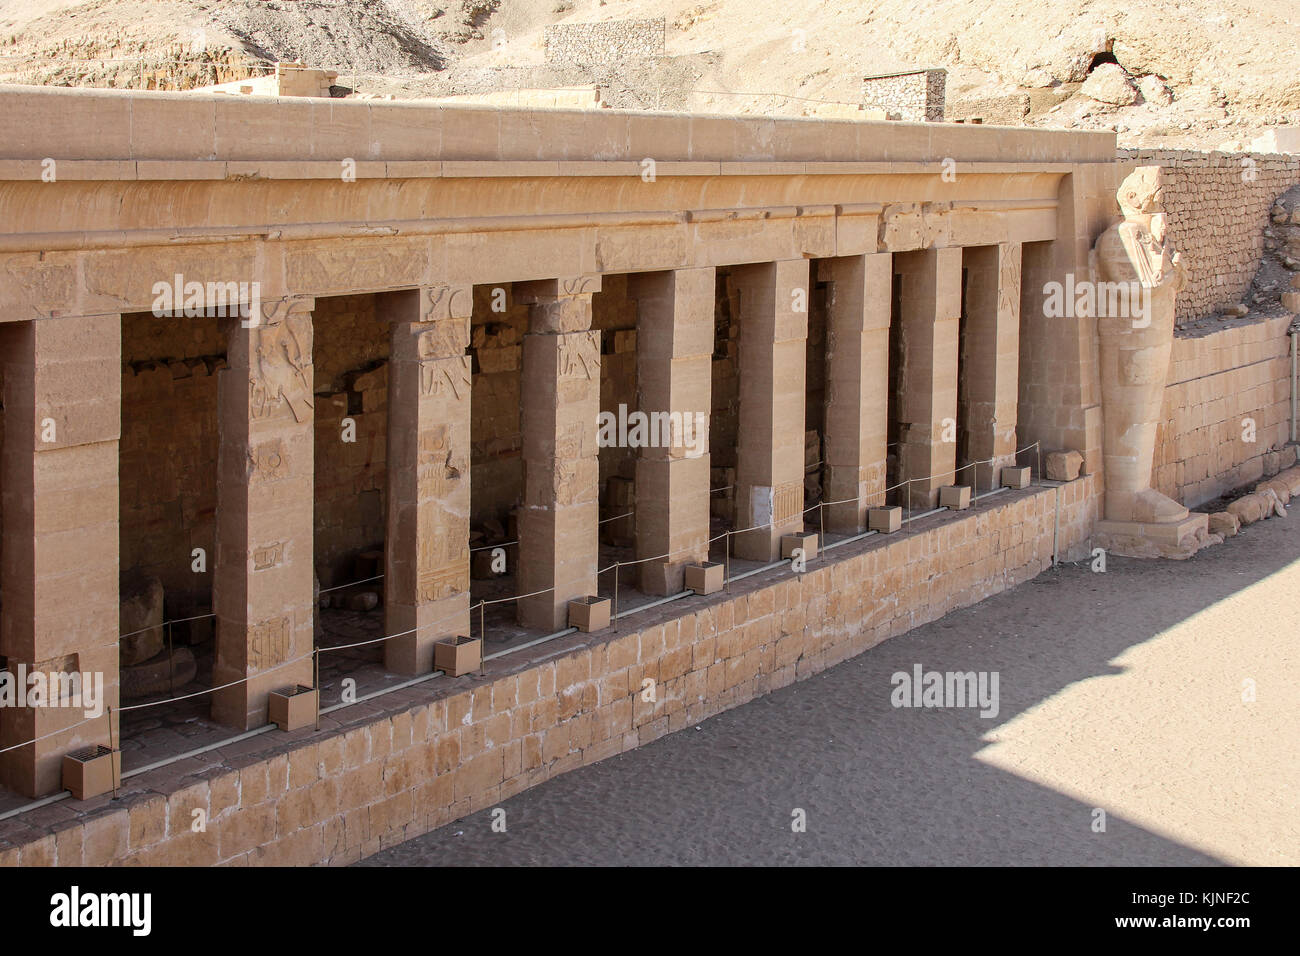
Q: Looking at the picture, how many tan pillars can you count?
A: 9